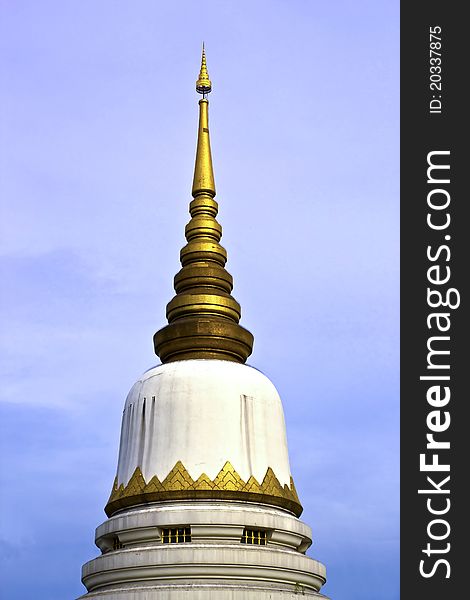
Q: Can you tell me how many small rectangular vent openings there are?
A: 3